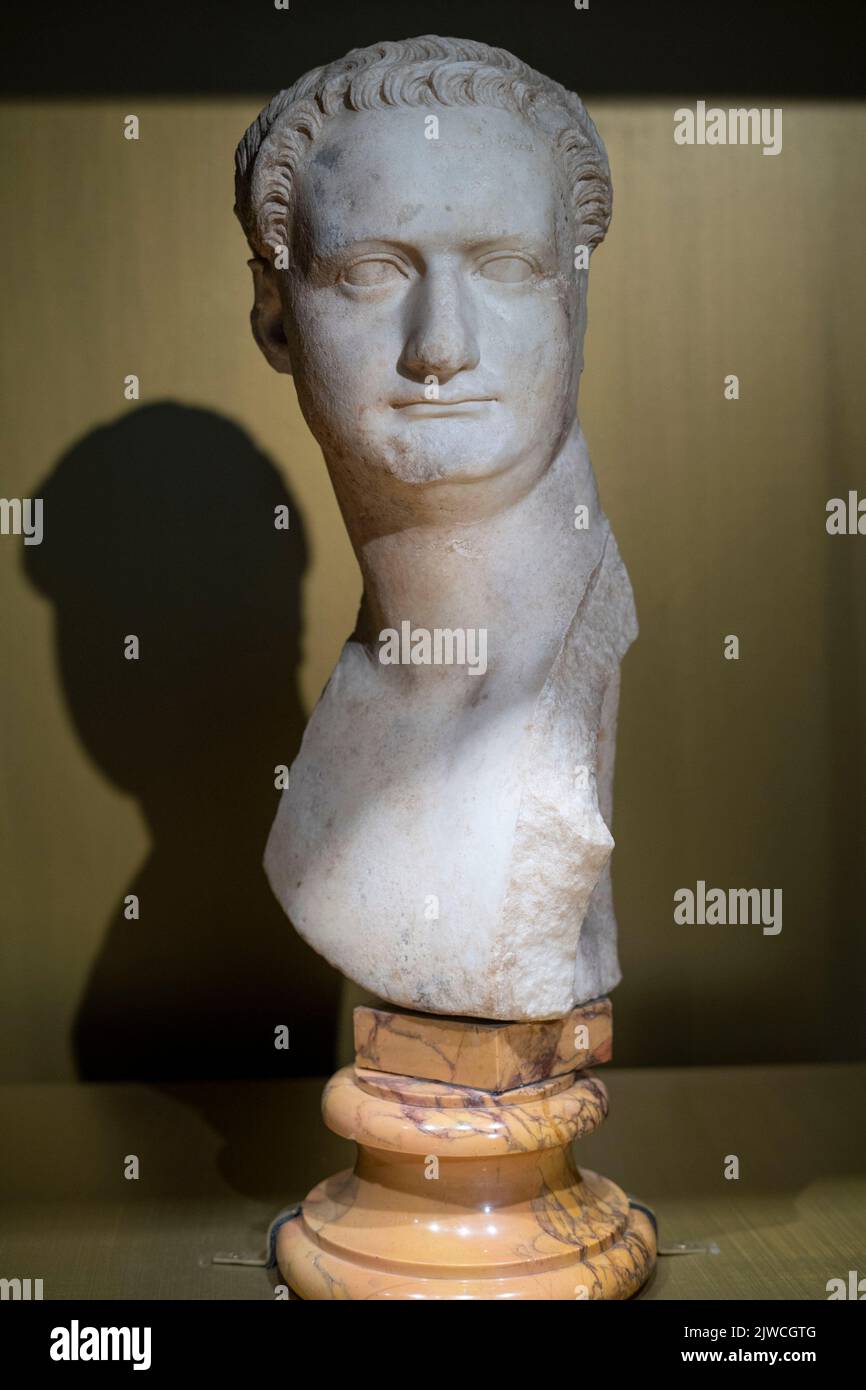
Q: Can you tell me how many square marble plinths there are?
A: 1